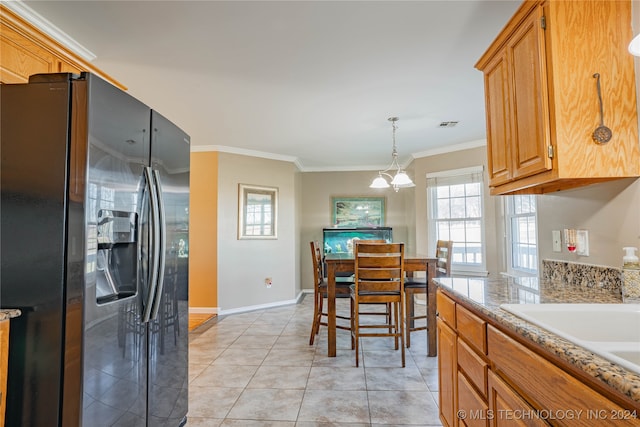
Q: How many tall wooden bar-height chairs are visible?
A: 4